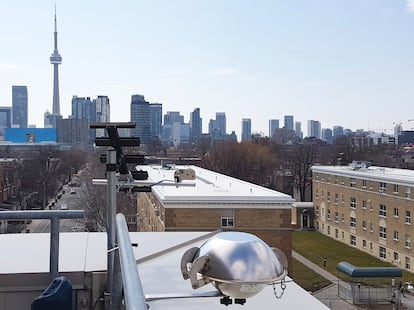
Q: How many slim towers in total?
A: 1